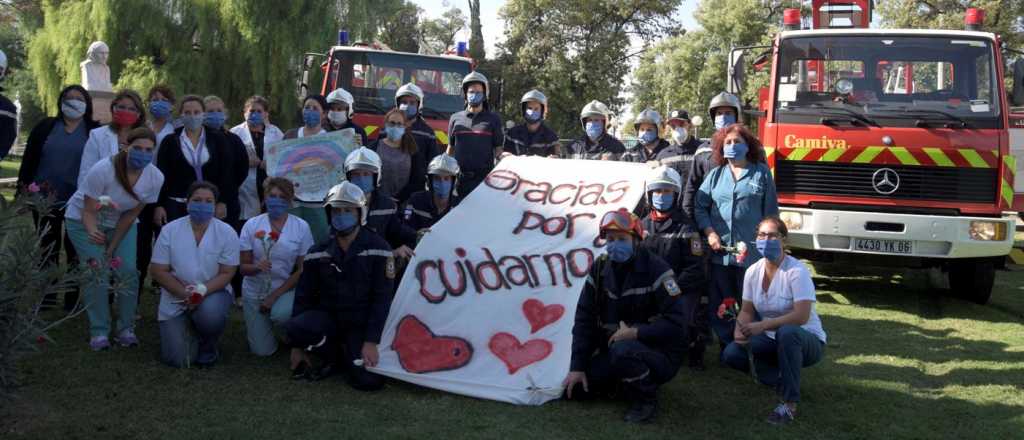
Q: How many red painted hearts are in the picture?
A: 3